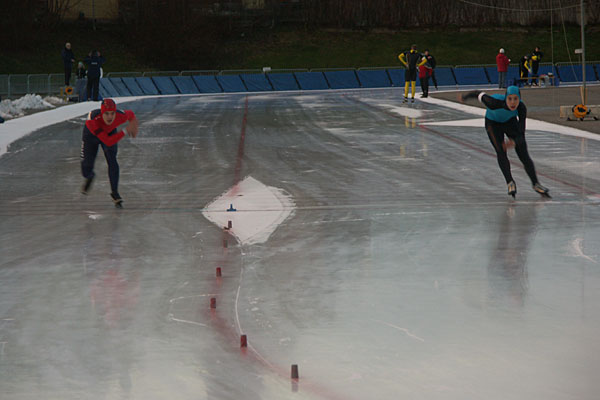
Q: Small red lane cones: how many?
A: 6